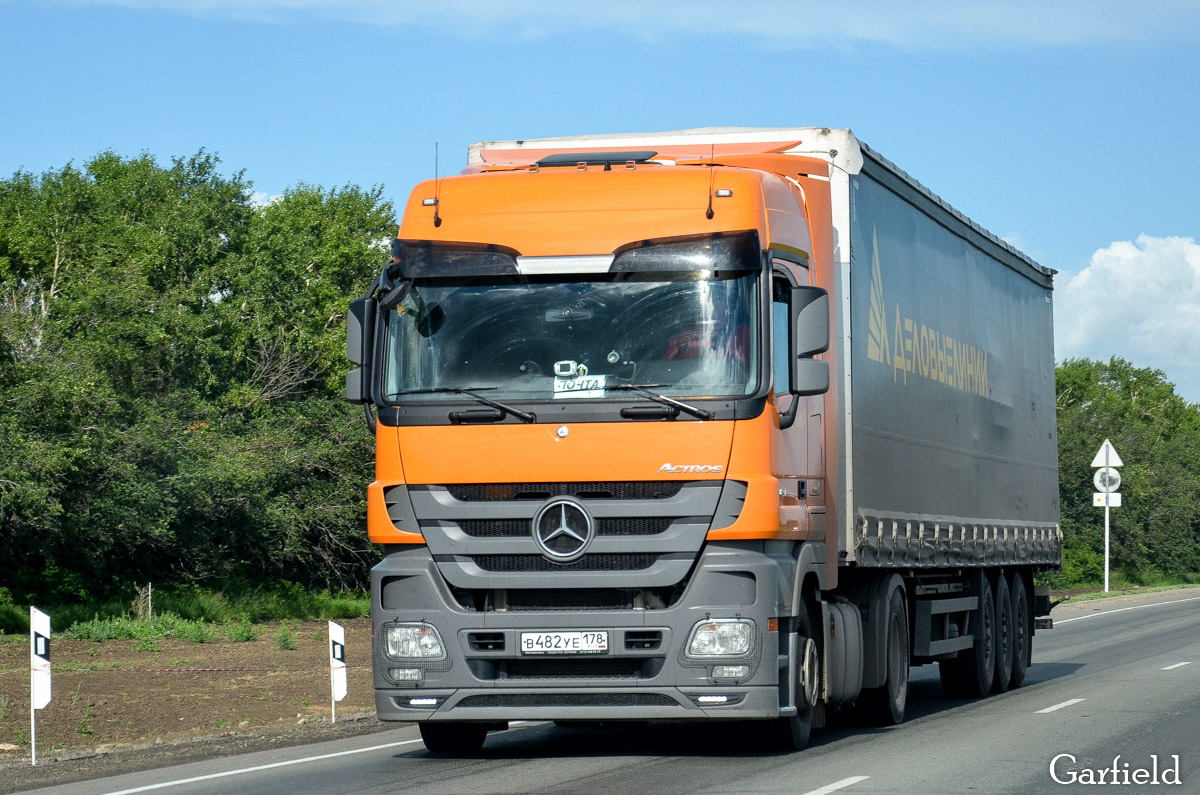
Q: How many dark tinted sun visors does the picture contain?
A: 2